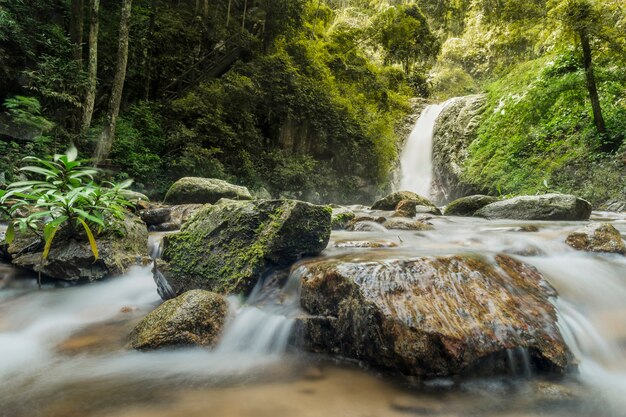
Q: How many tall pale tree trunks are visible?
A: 2